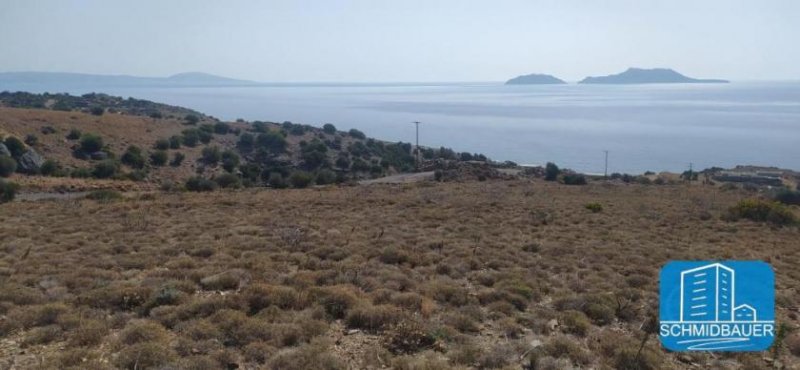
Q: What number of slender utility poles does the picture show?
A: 3